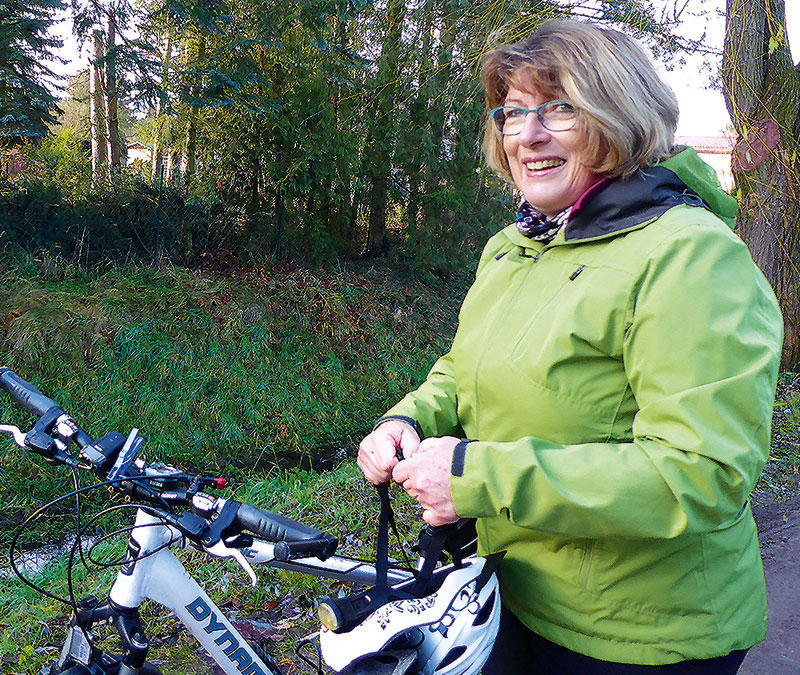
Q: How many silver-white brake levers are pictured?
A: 2